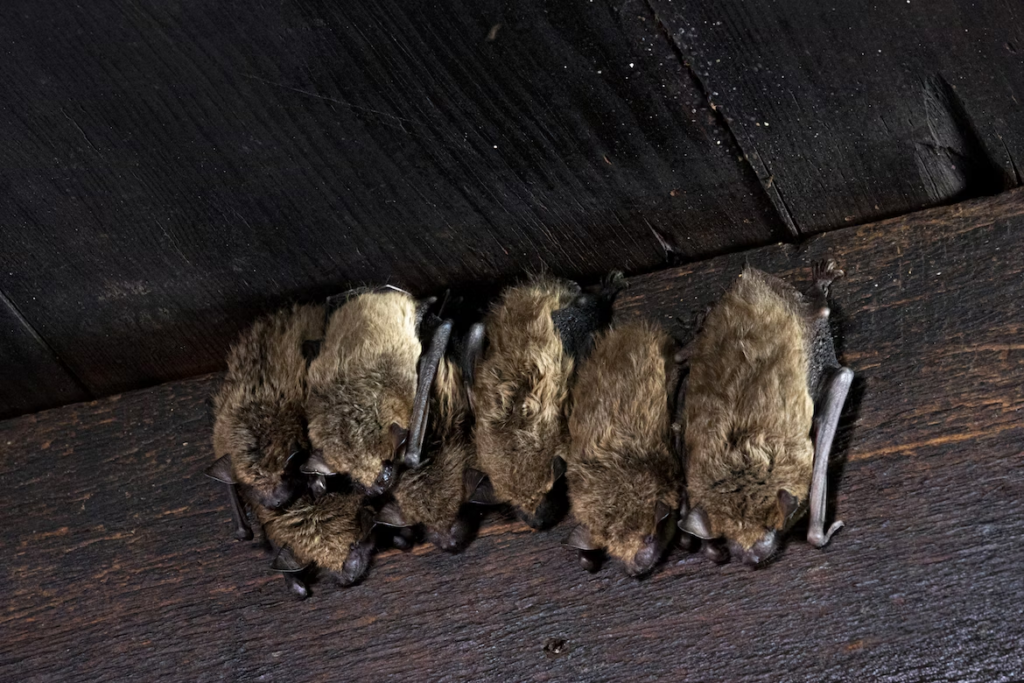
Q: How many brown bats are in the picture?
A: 7